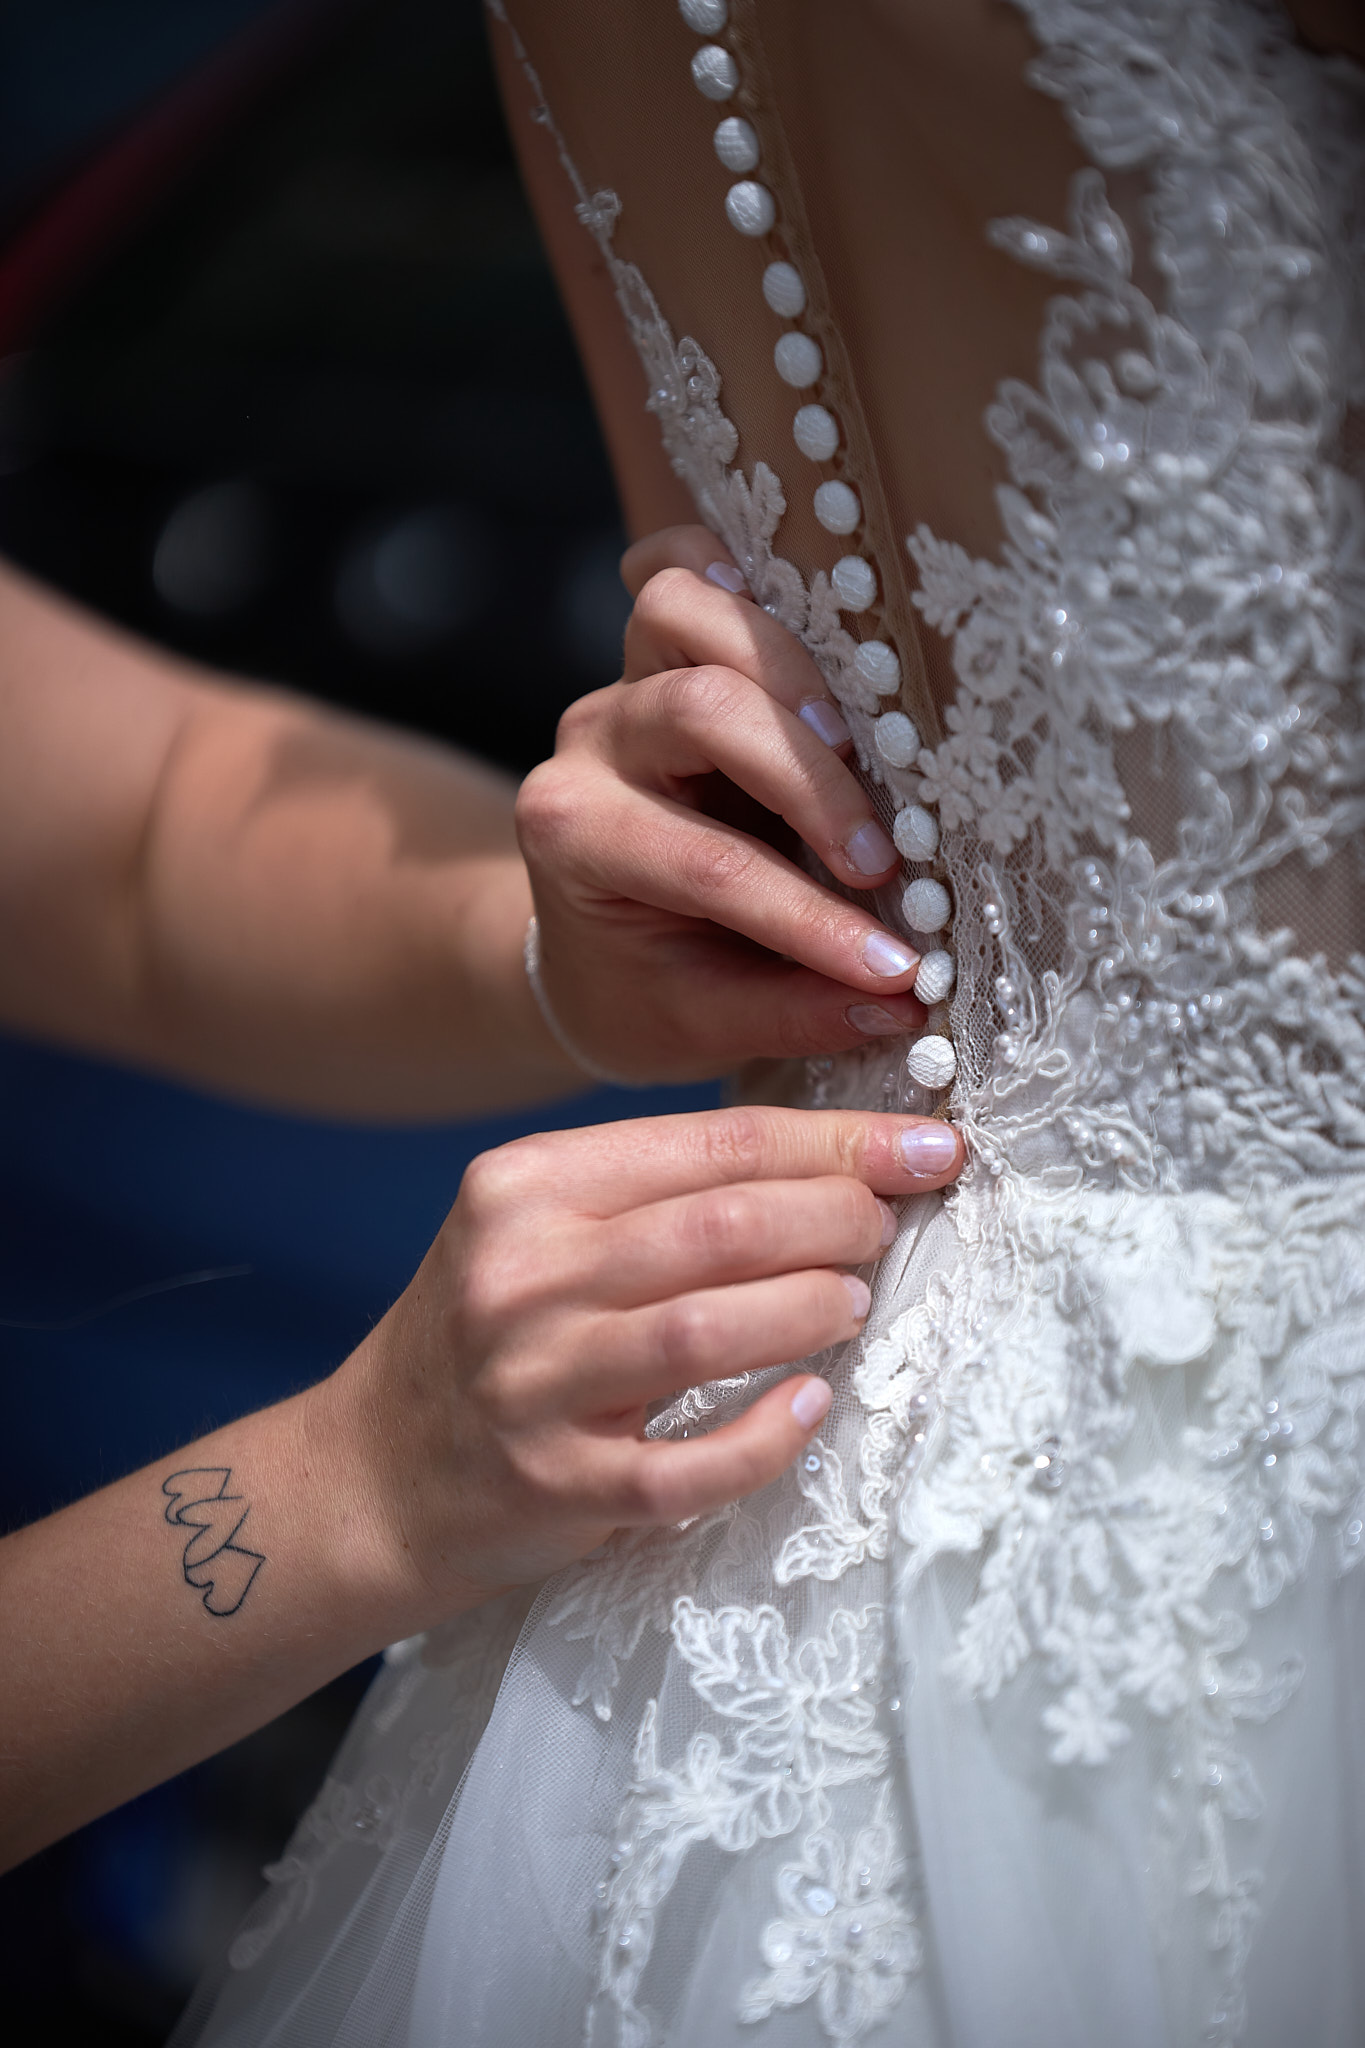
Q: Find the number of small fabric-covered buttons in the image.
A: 15